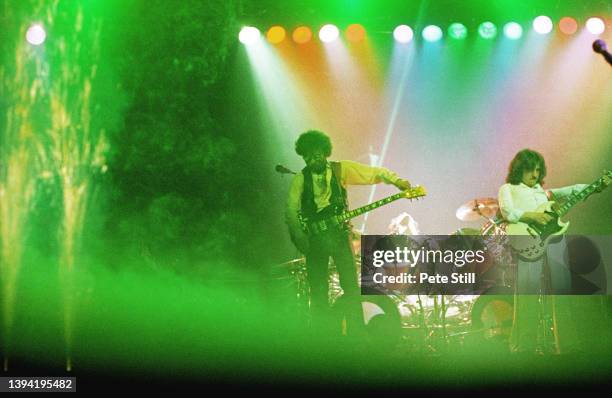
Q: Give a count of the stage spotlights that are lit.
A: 14